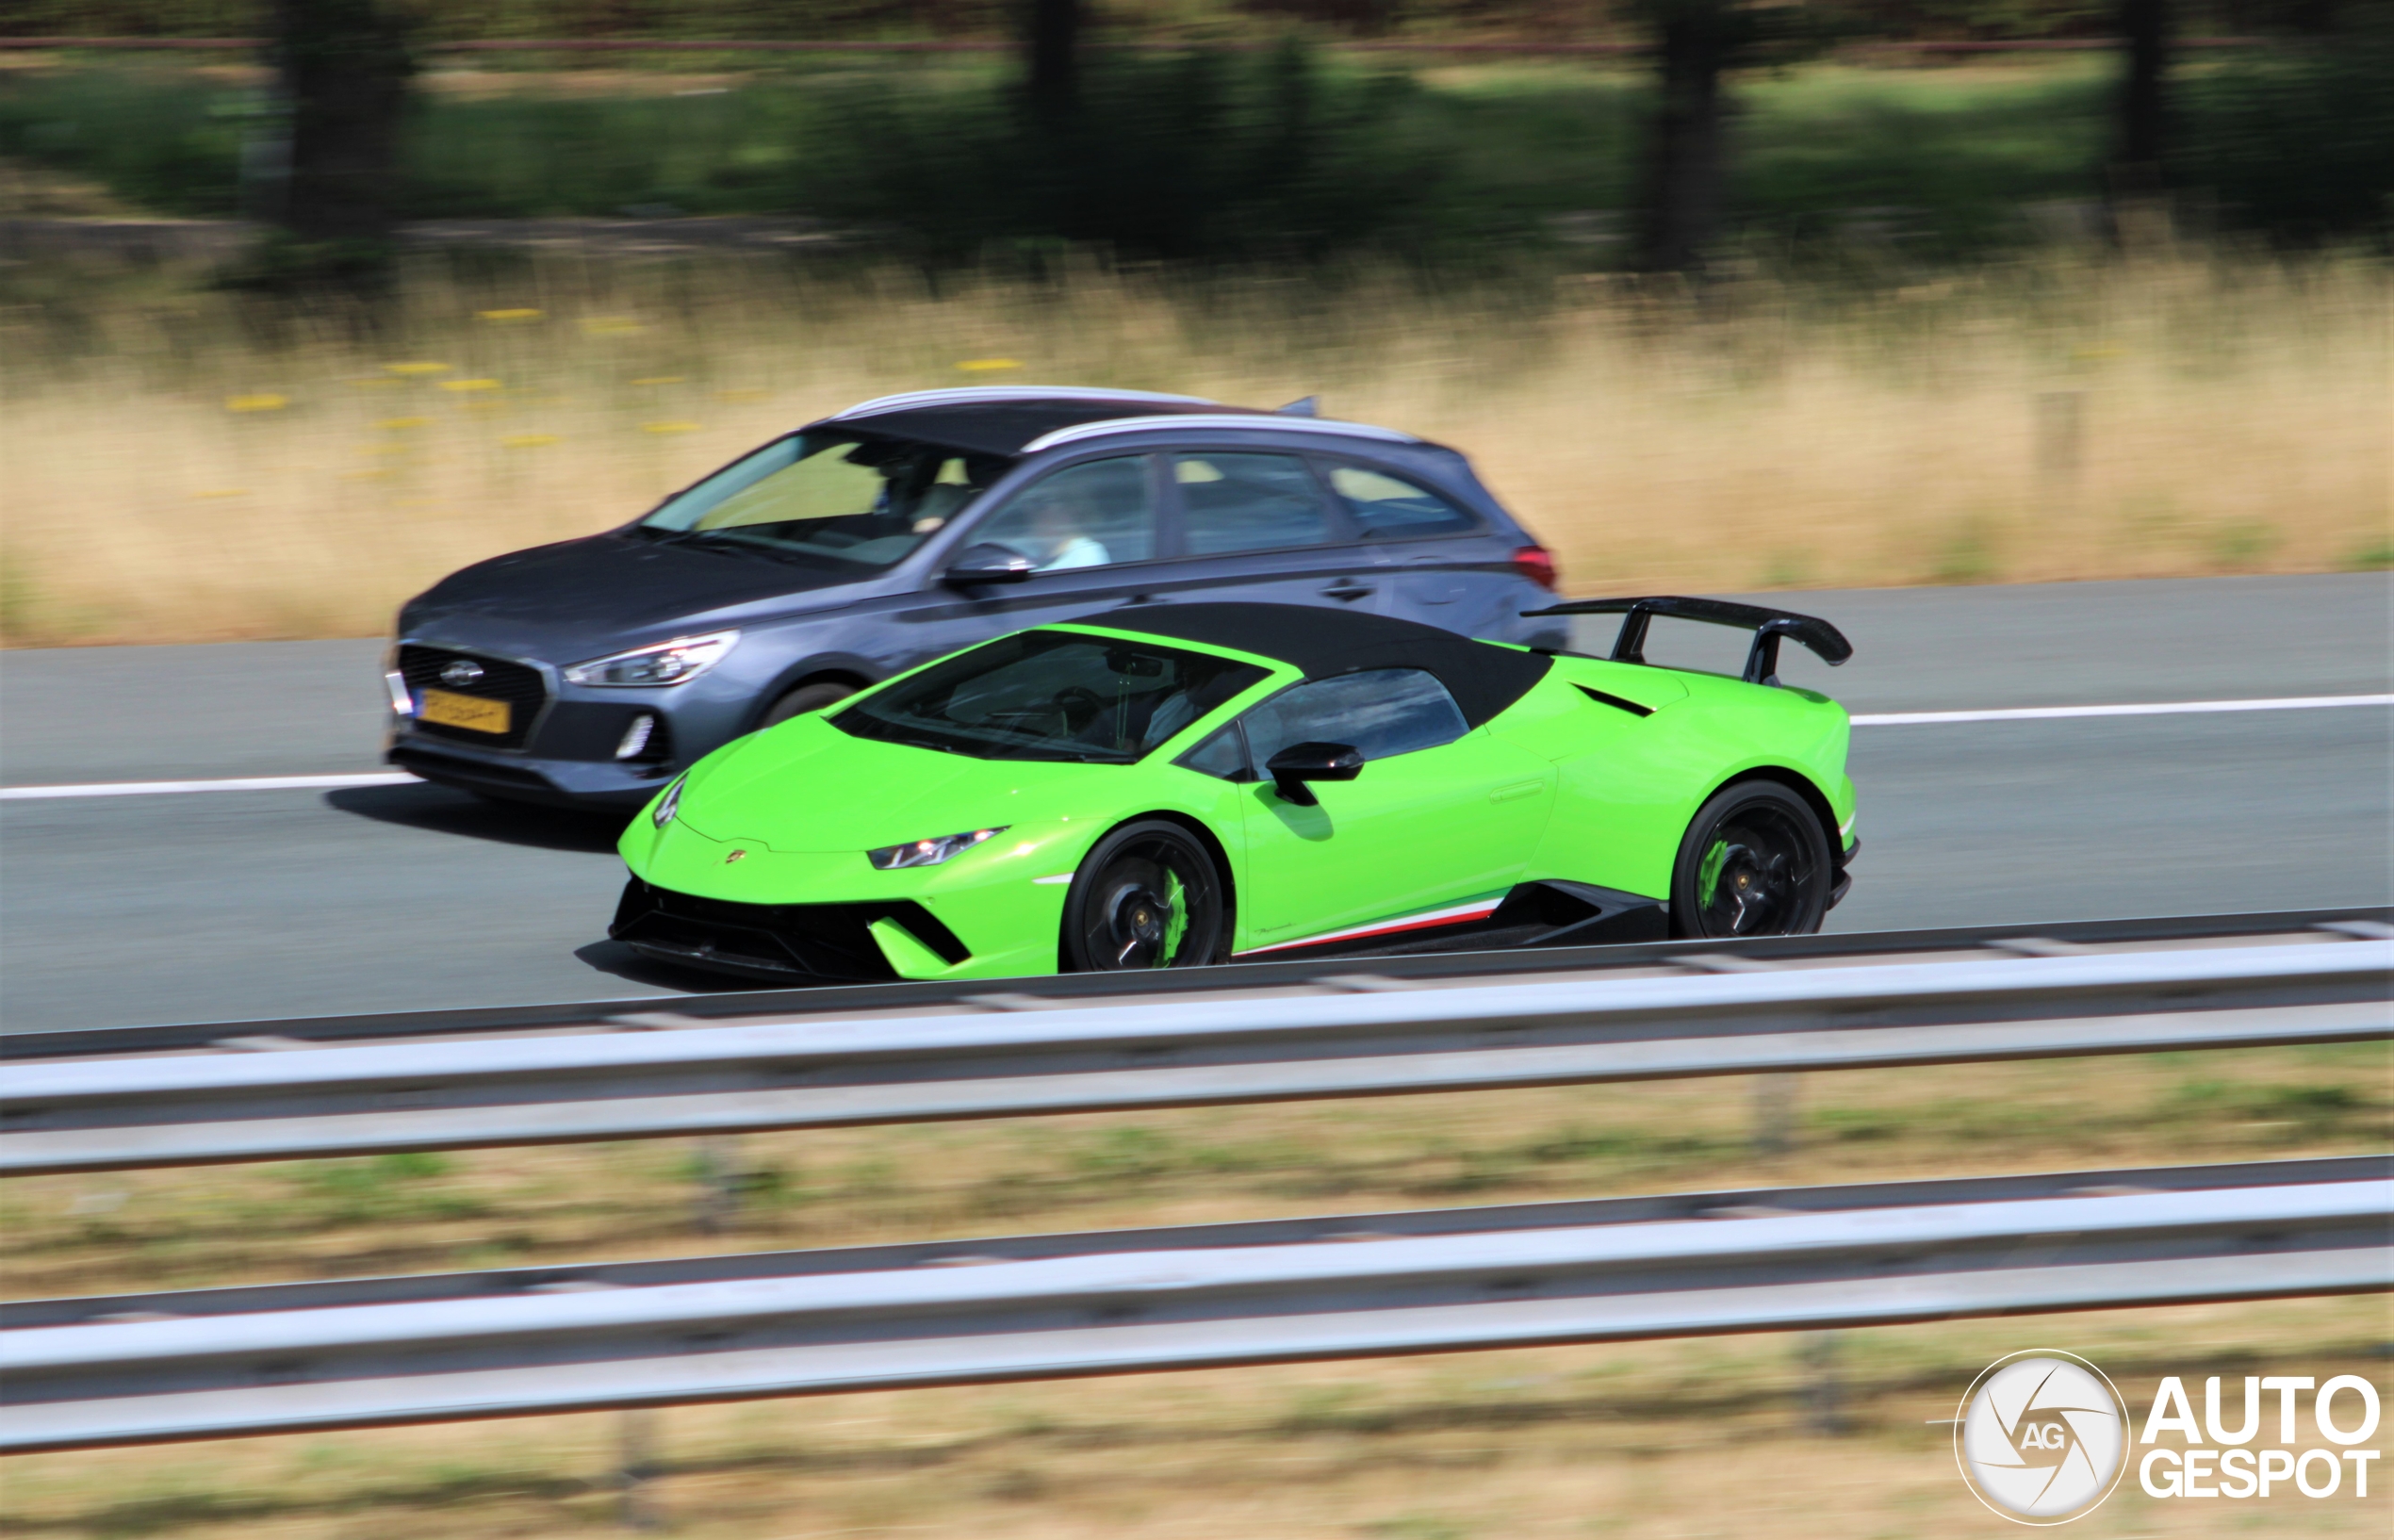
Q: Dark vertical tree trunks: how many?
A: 4